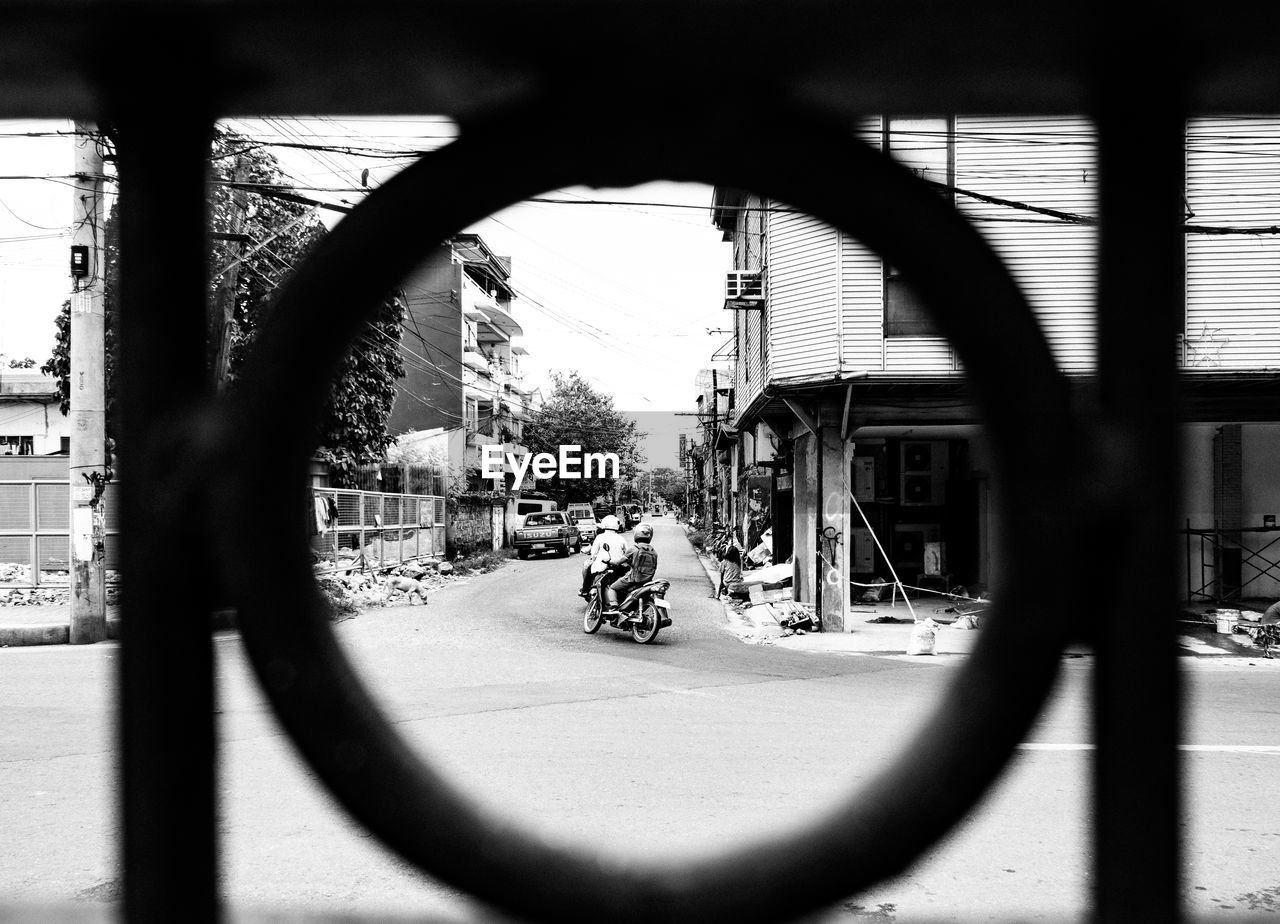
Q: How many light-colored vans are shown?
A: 2